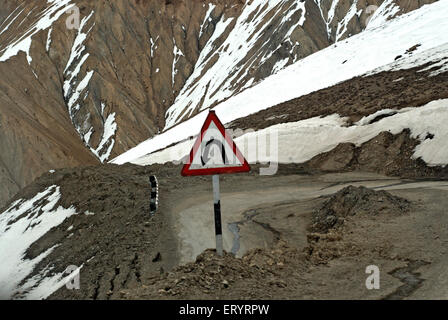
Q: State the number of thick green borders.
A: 0